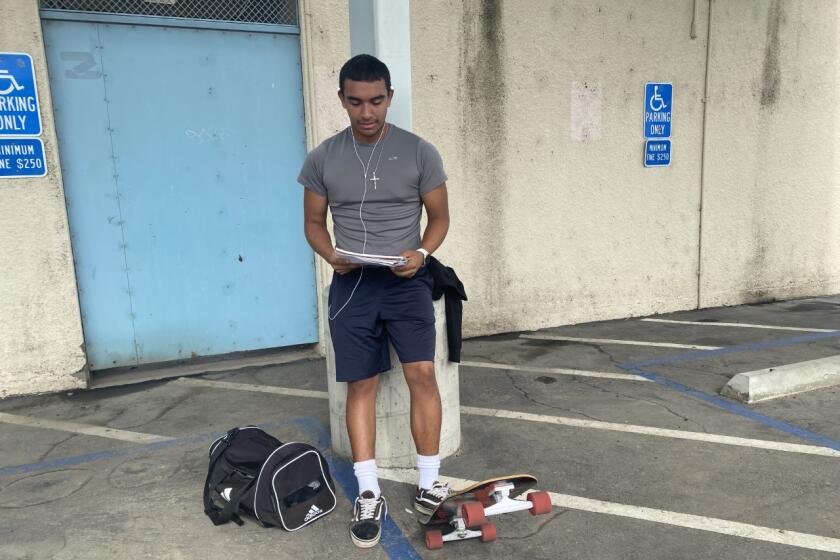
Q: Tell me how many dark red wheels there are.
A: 4